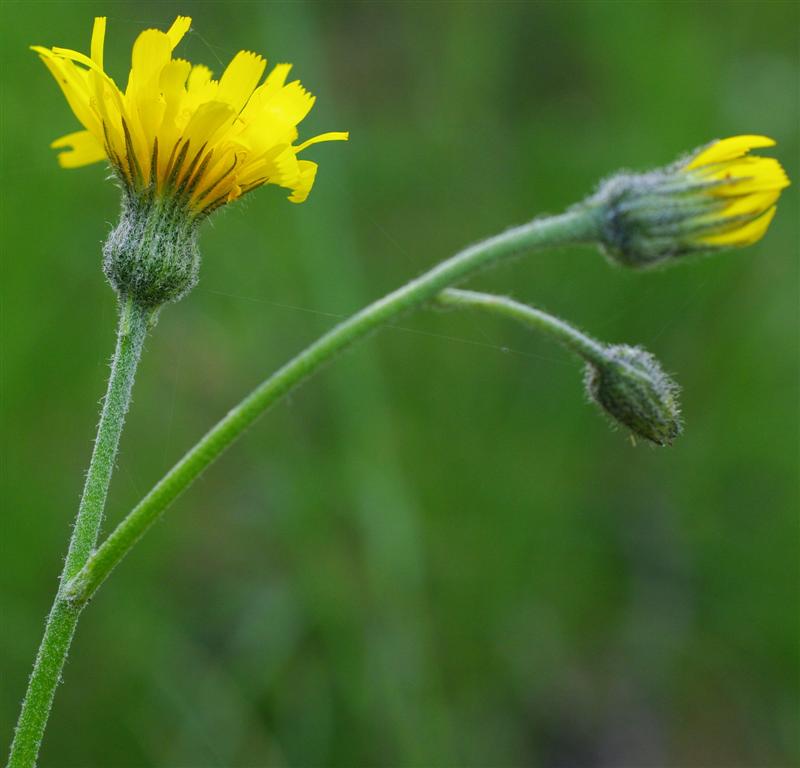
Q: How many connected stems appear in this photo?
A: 3